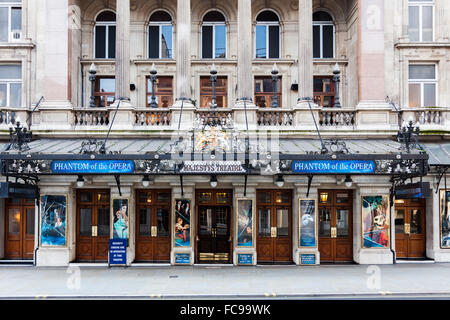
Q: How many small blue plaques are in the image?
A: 3